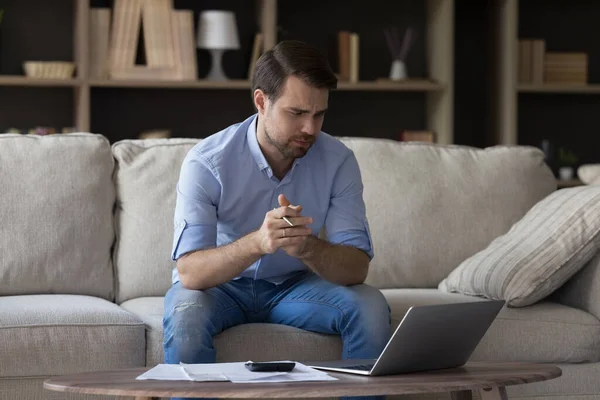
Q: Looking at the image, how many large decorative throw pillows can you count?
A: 1